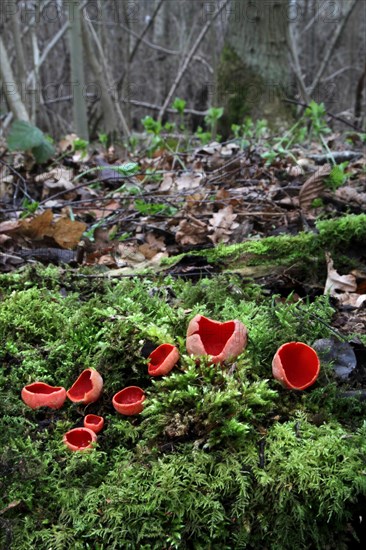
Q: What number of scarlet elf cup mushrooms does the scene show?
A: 8